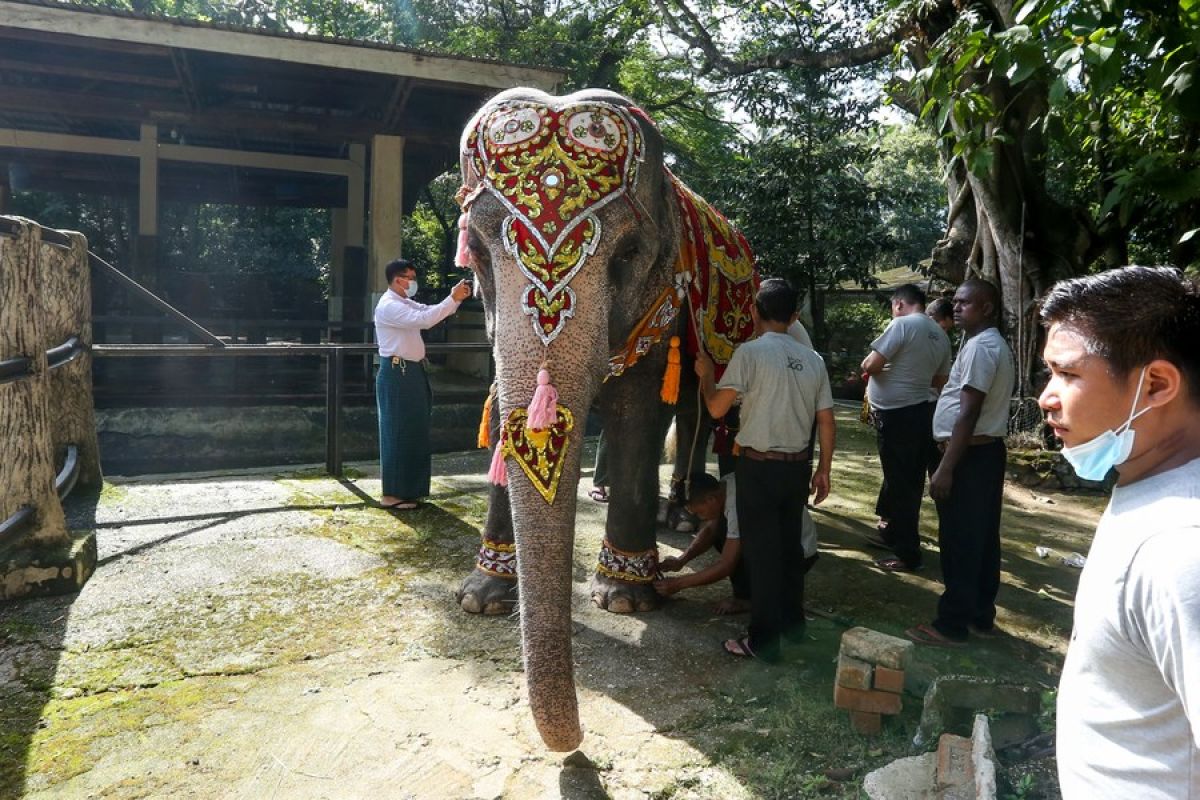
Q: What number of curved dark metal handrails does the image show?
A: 3